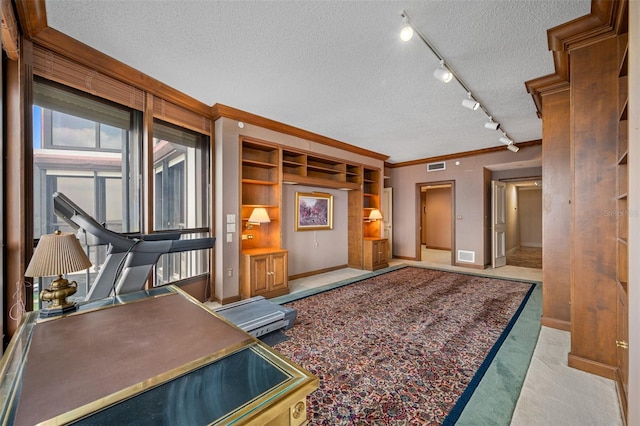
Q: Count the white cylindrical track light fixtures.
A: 6